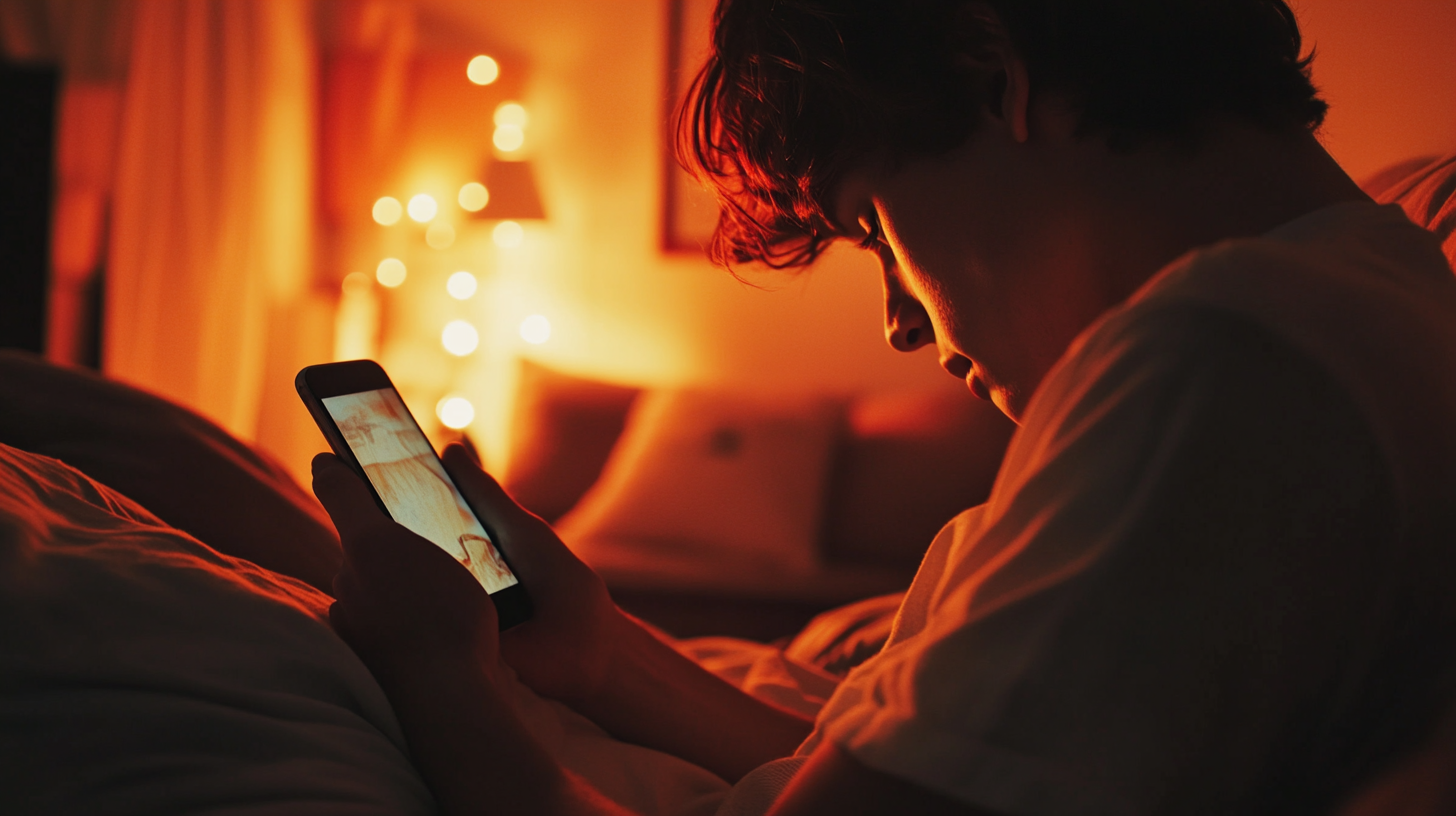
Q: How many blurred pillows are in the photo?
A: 3